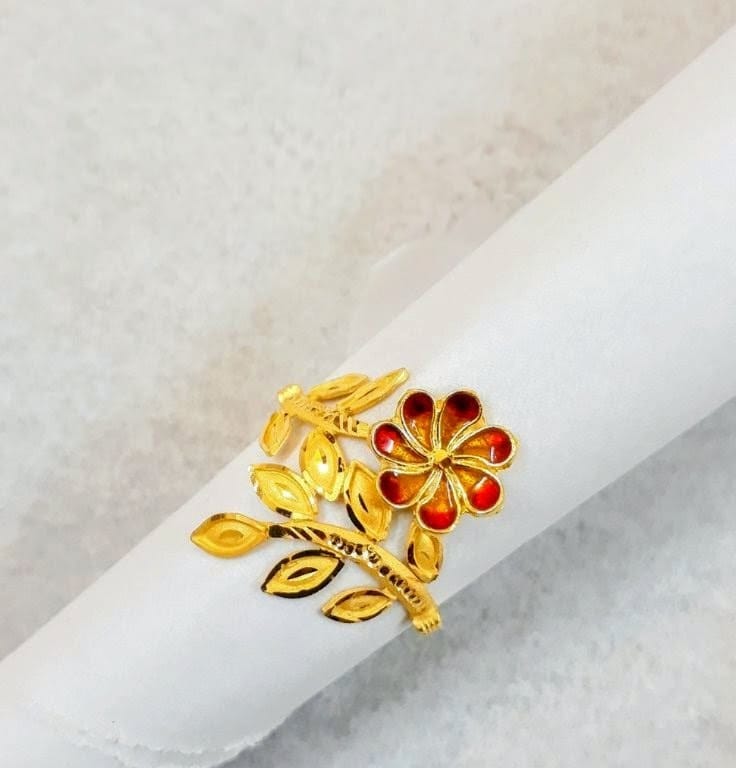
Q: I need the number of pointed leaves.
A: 10